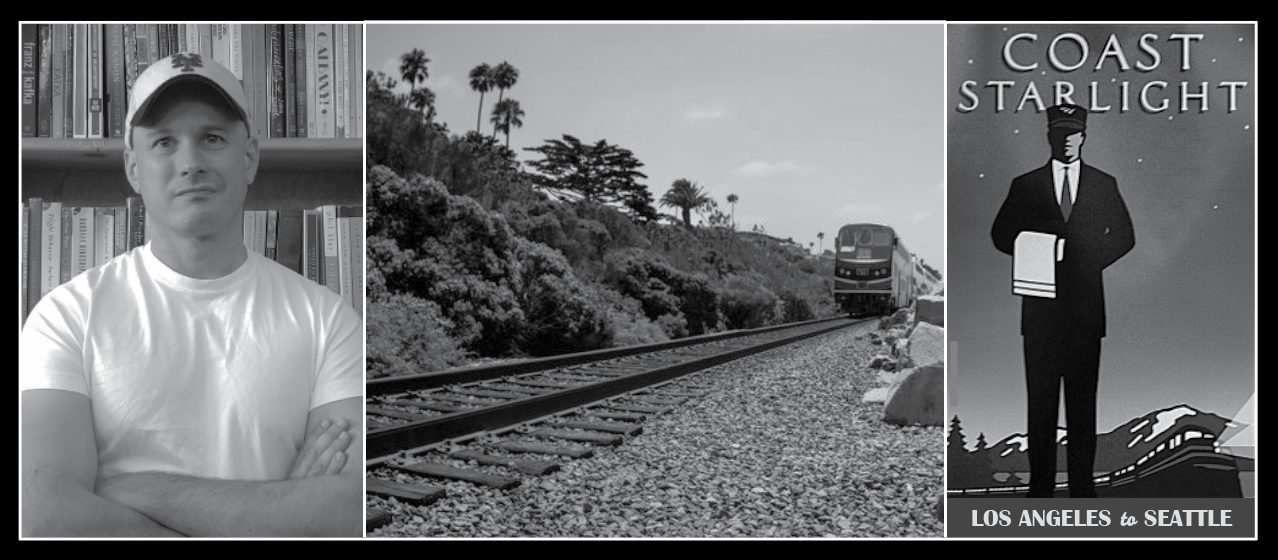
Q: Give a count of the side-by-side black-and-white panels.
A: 3